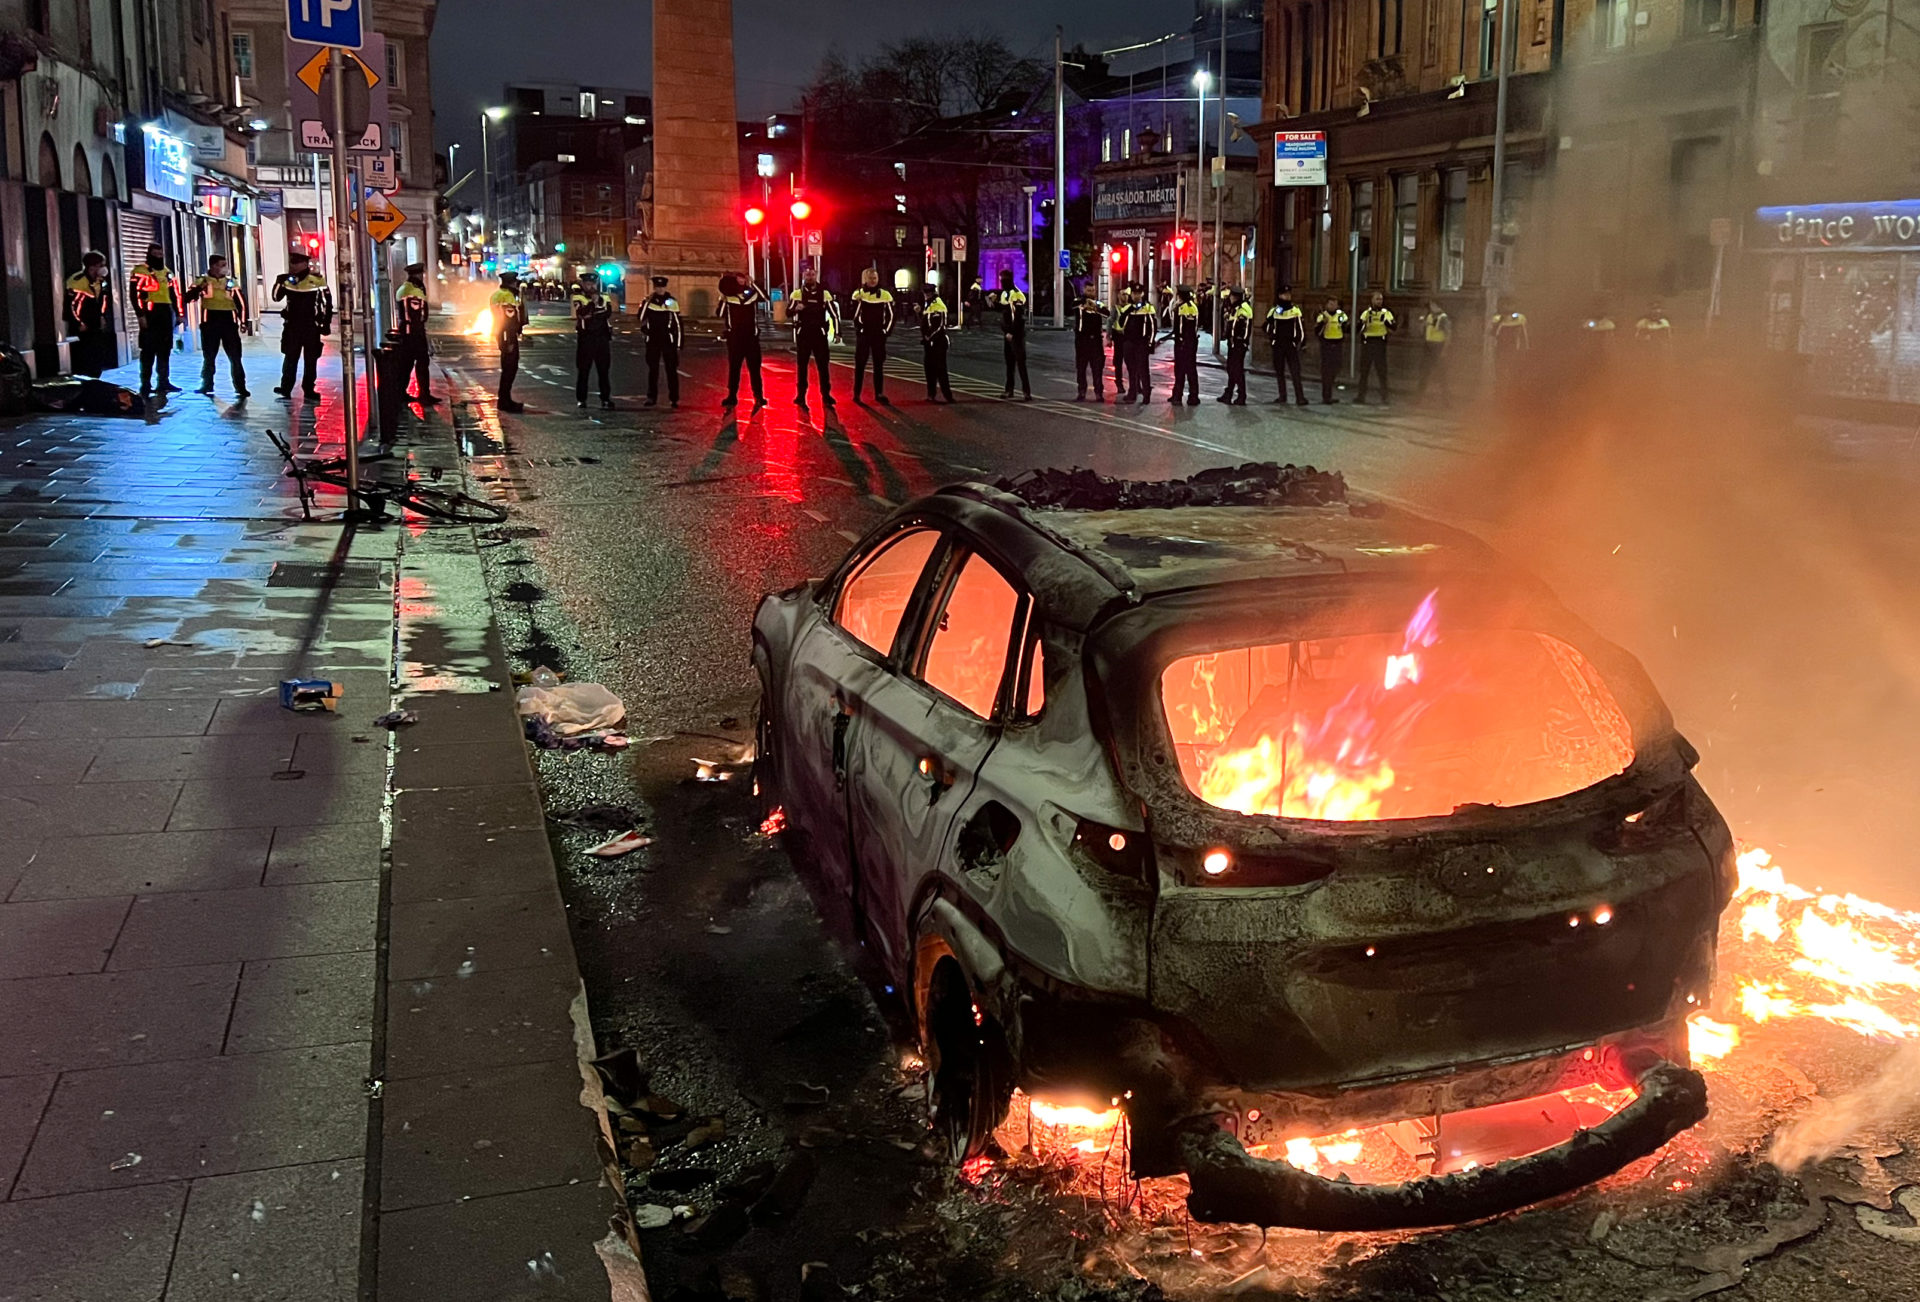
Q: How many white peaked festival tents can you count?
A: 0